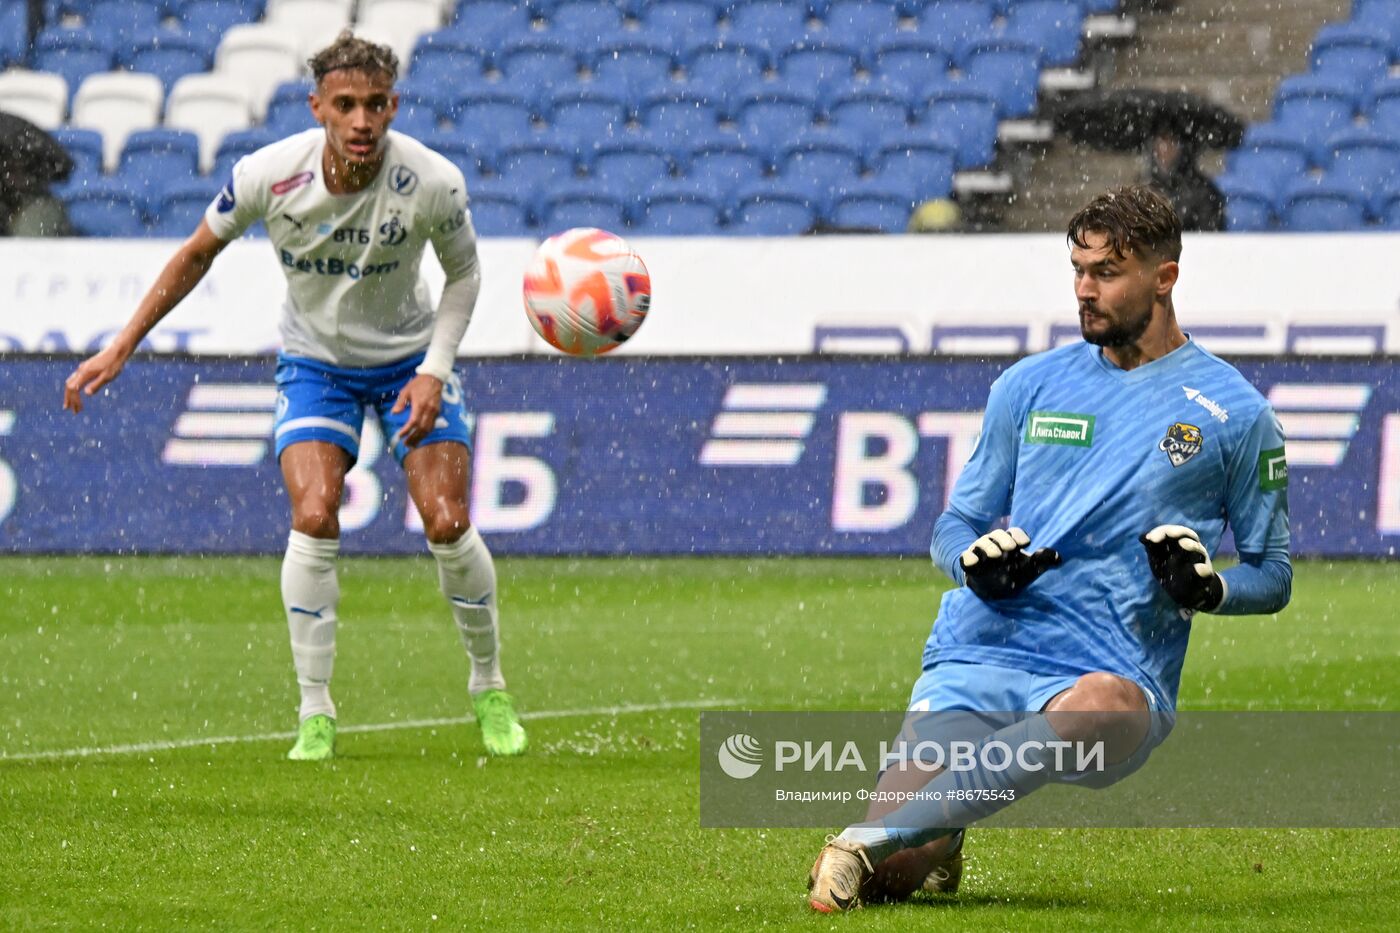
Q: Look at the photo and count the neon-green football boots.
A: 2